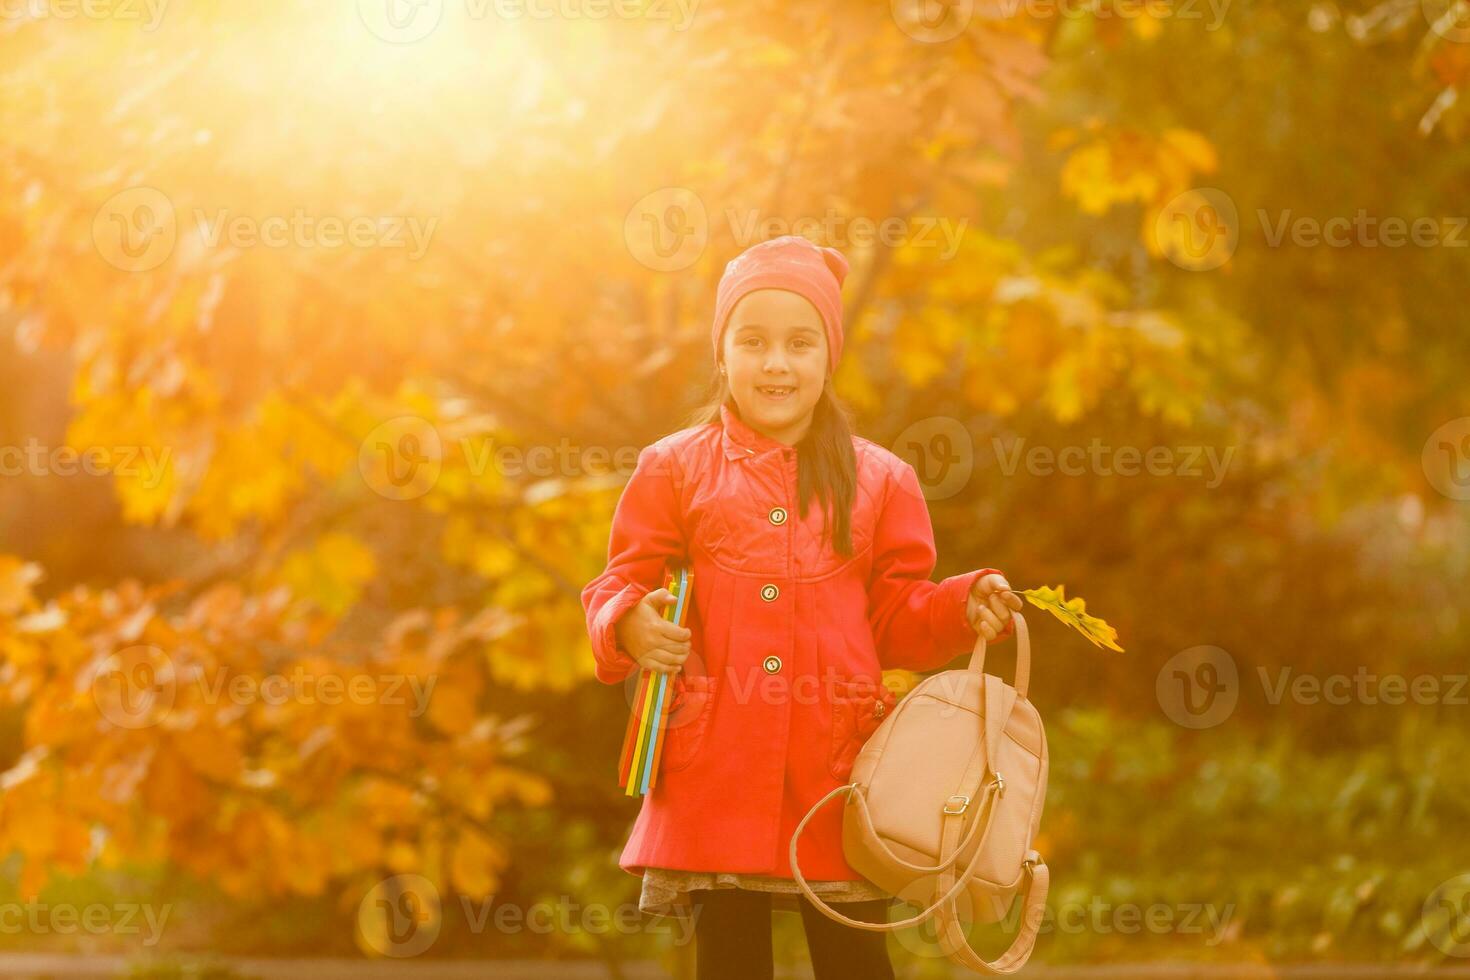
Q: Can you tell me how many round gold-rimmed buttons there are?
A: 3